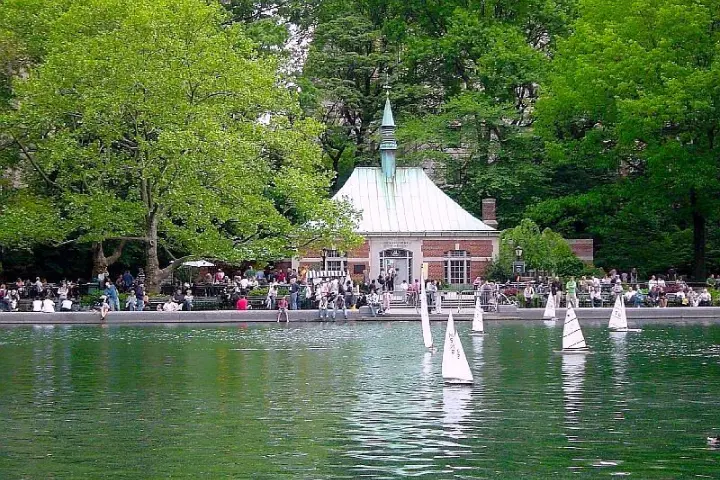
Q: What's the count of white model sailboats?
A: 6